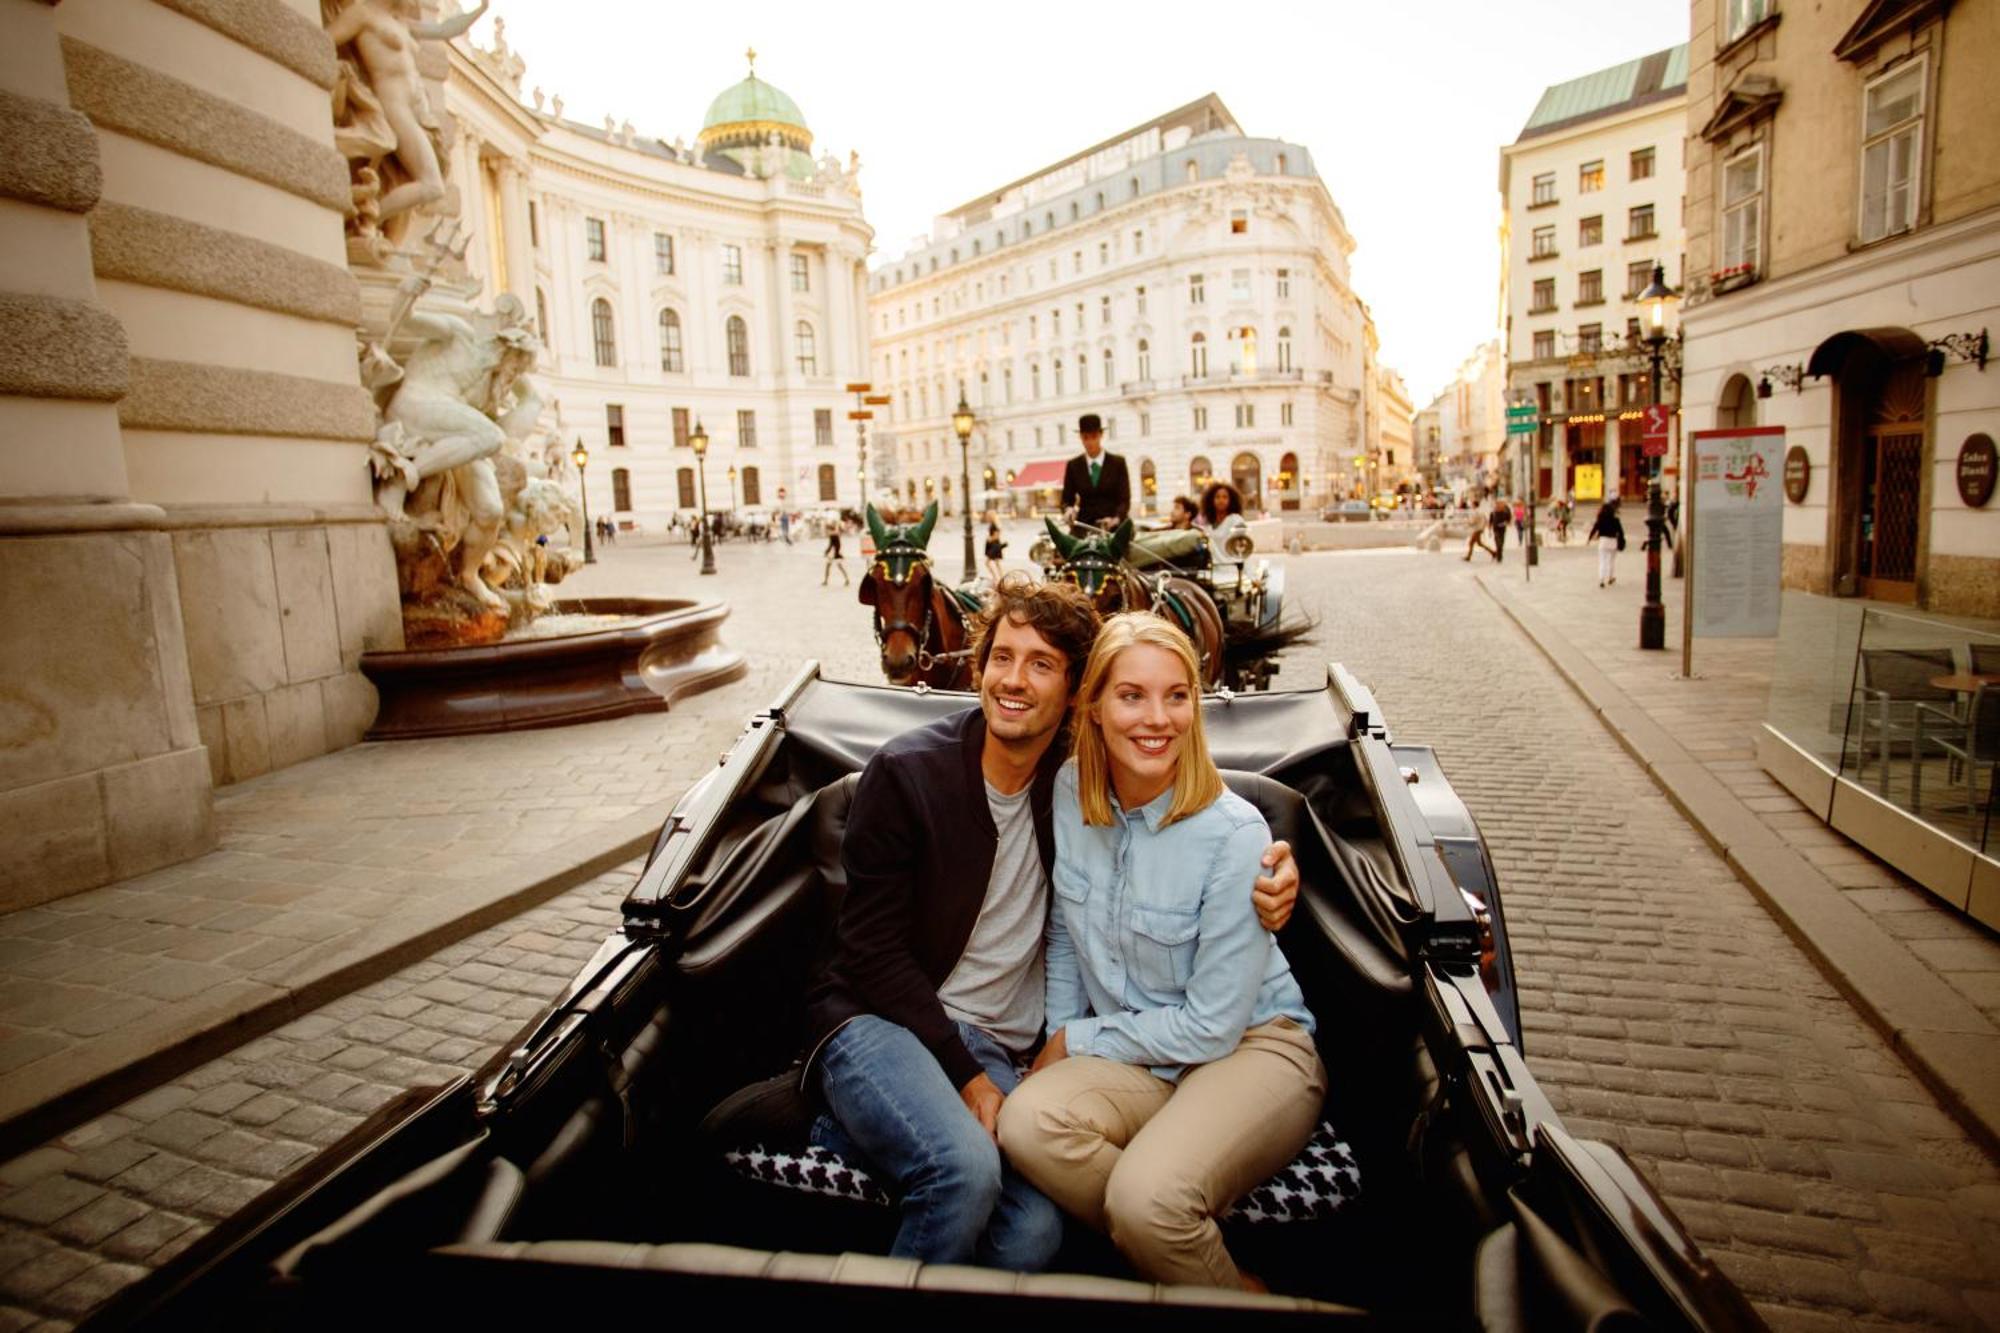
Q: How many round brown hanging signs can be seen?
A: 2